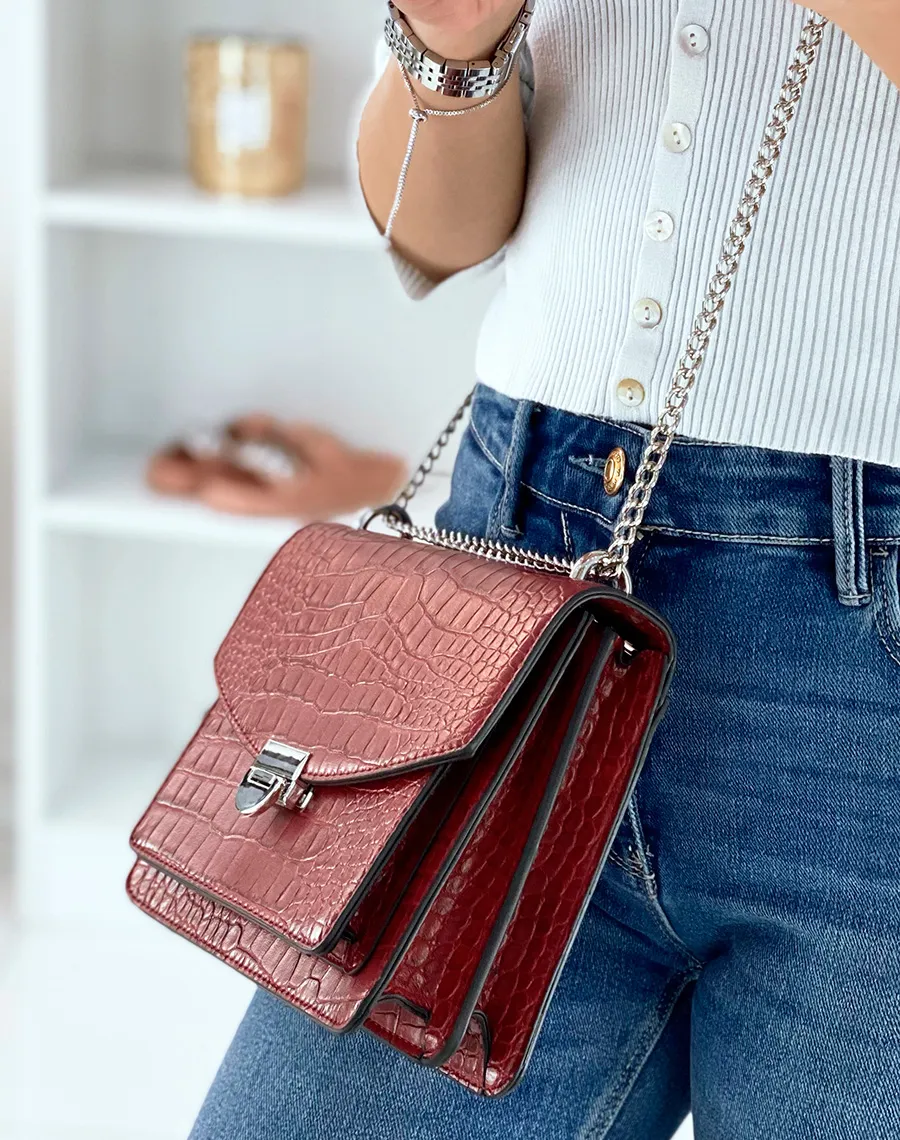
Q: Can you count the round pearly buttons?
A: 5